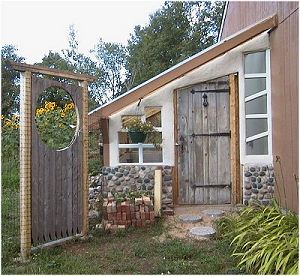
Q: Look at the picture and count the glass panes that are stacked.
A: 5